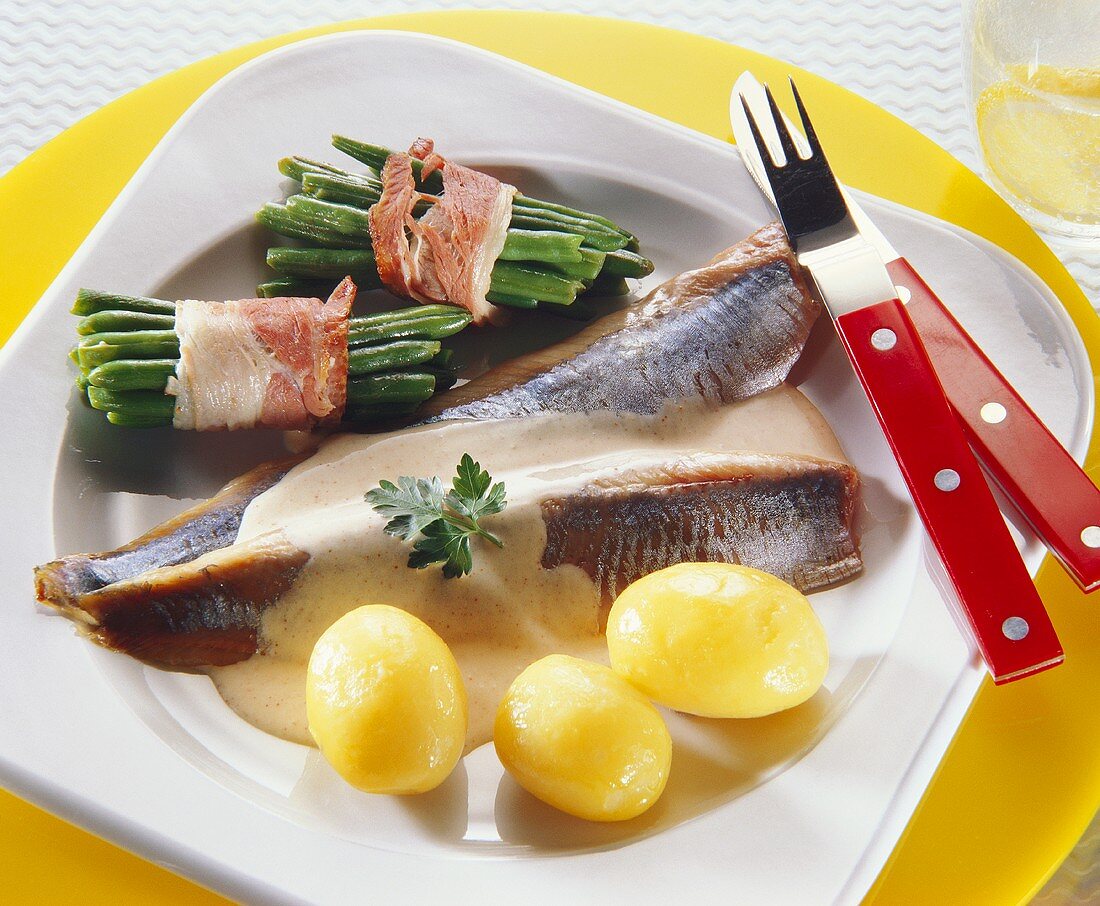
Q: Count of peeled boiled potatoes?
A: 3